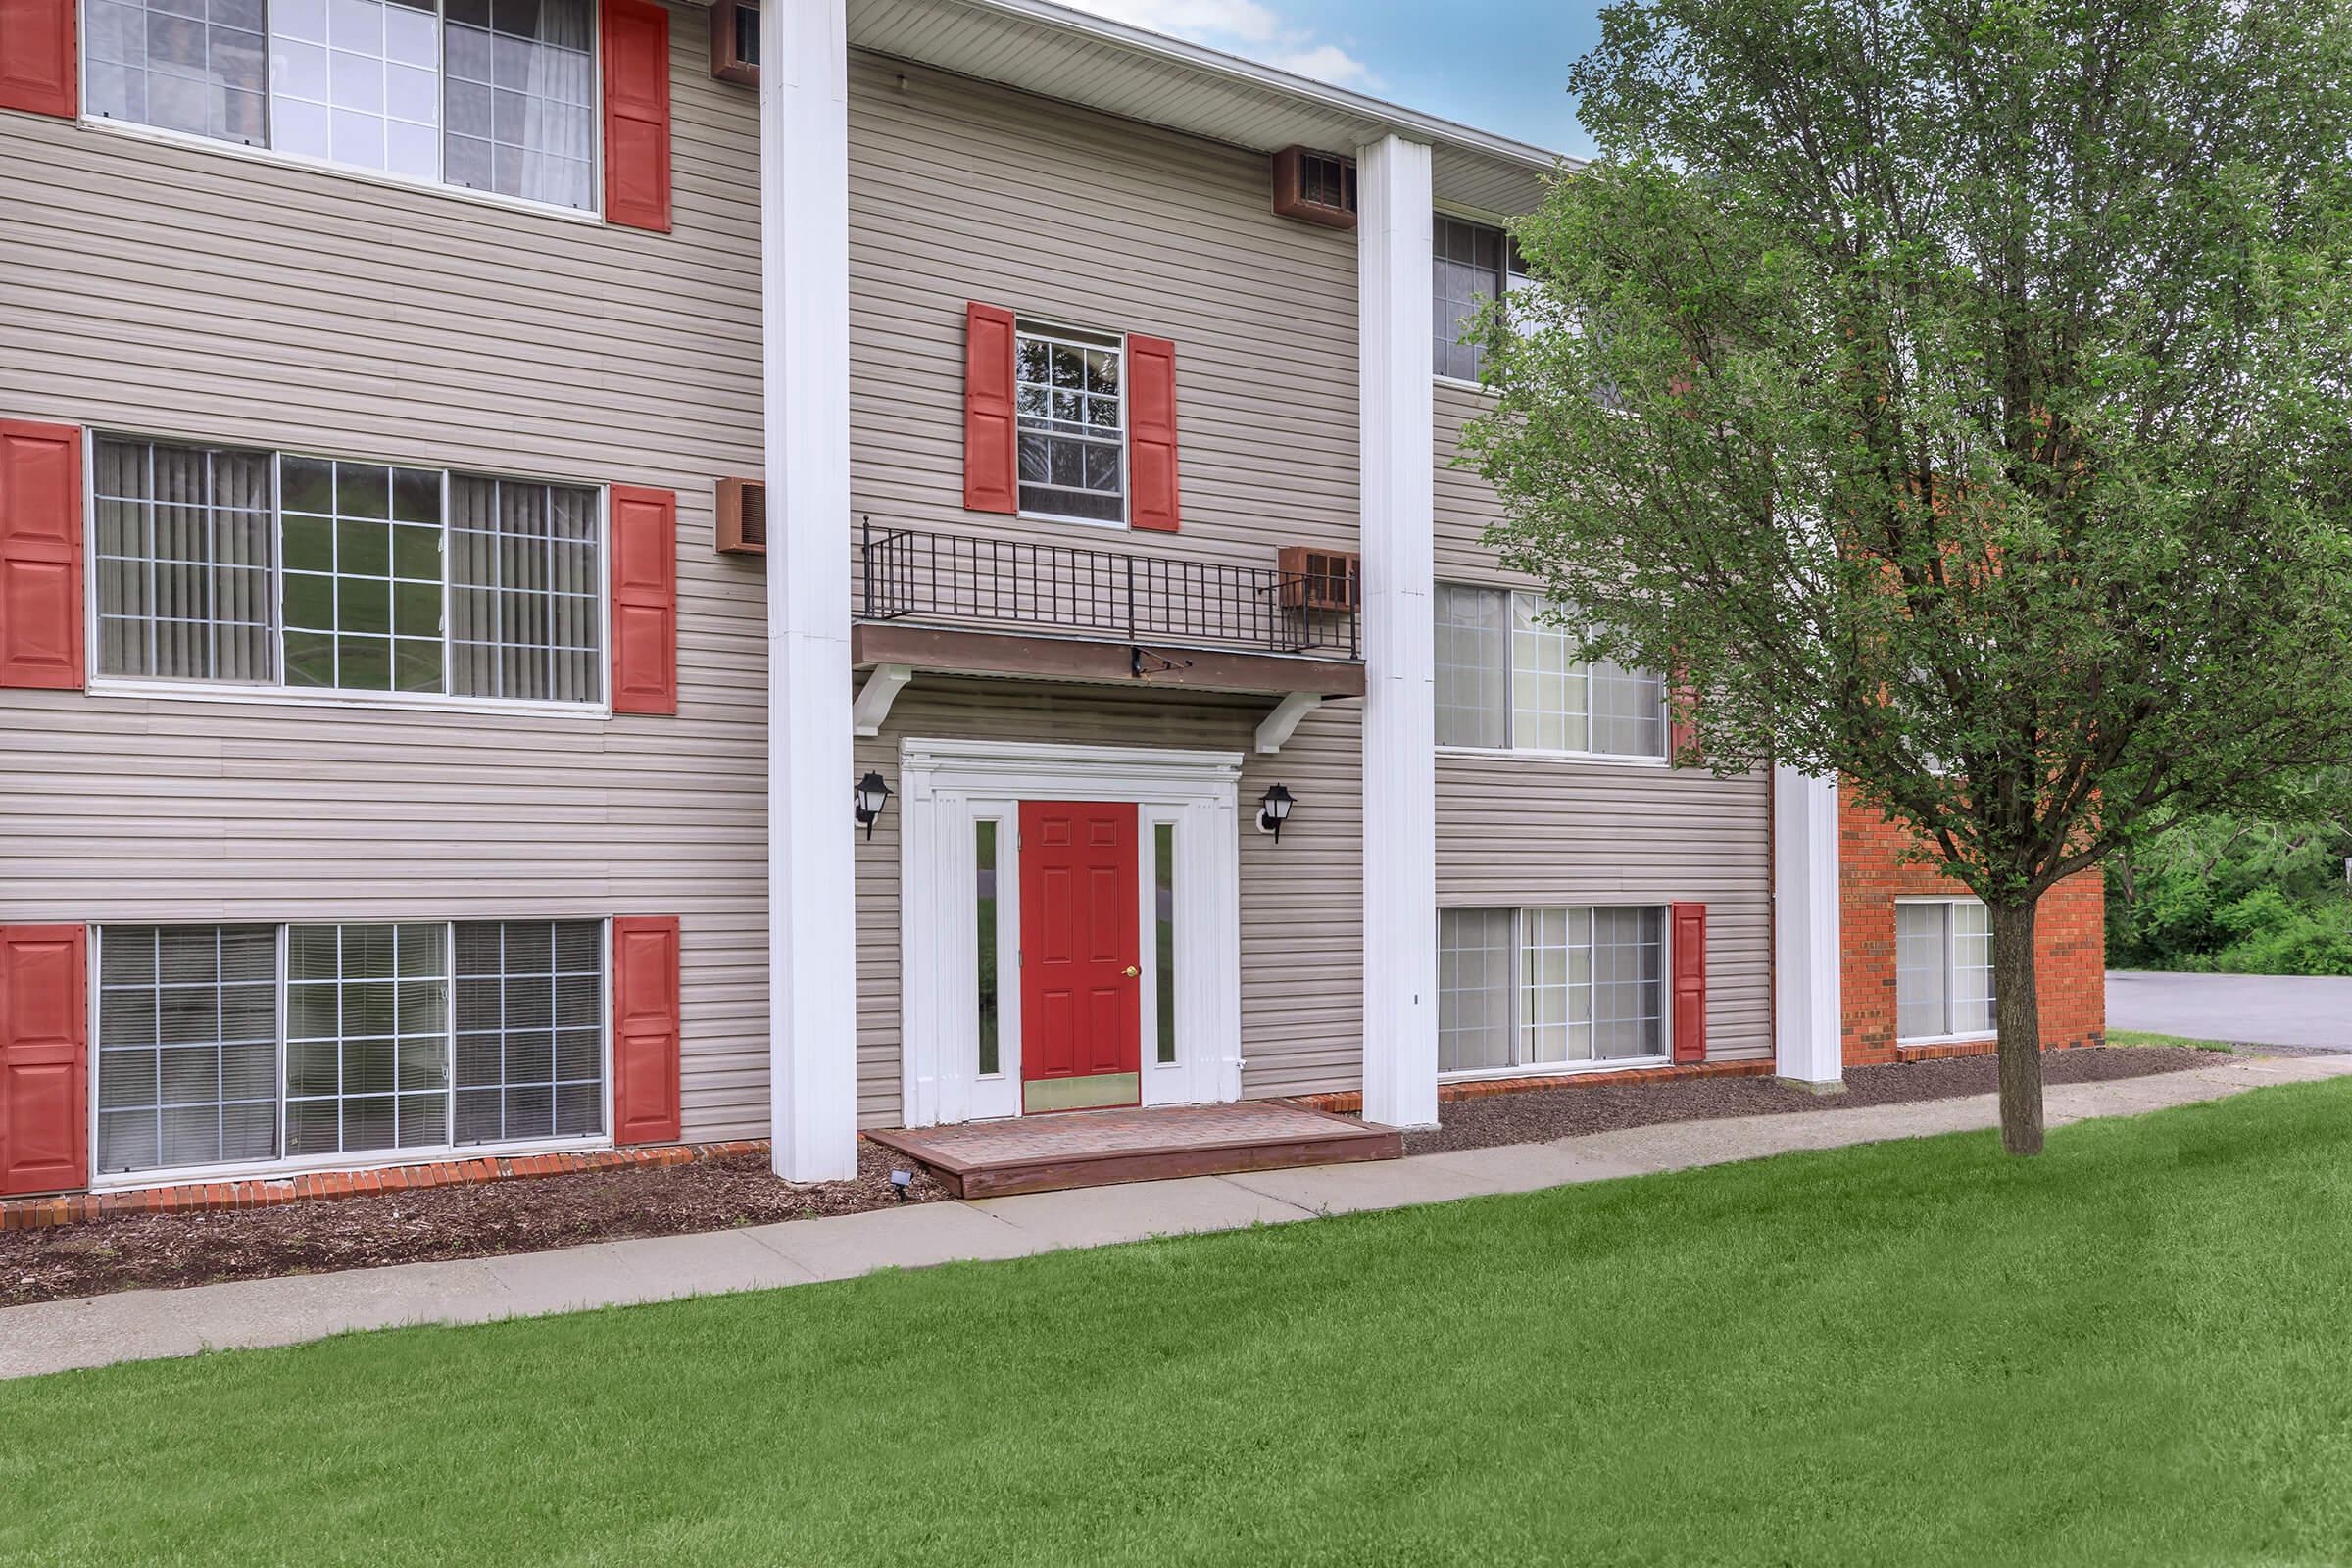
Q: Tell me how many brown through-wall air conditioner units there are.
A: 4